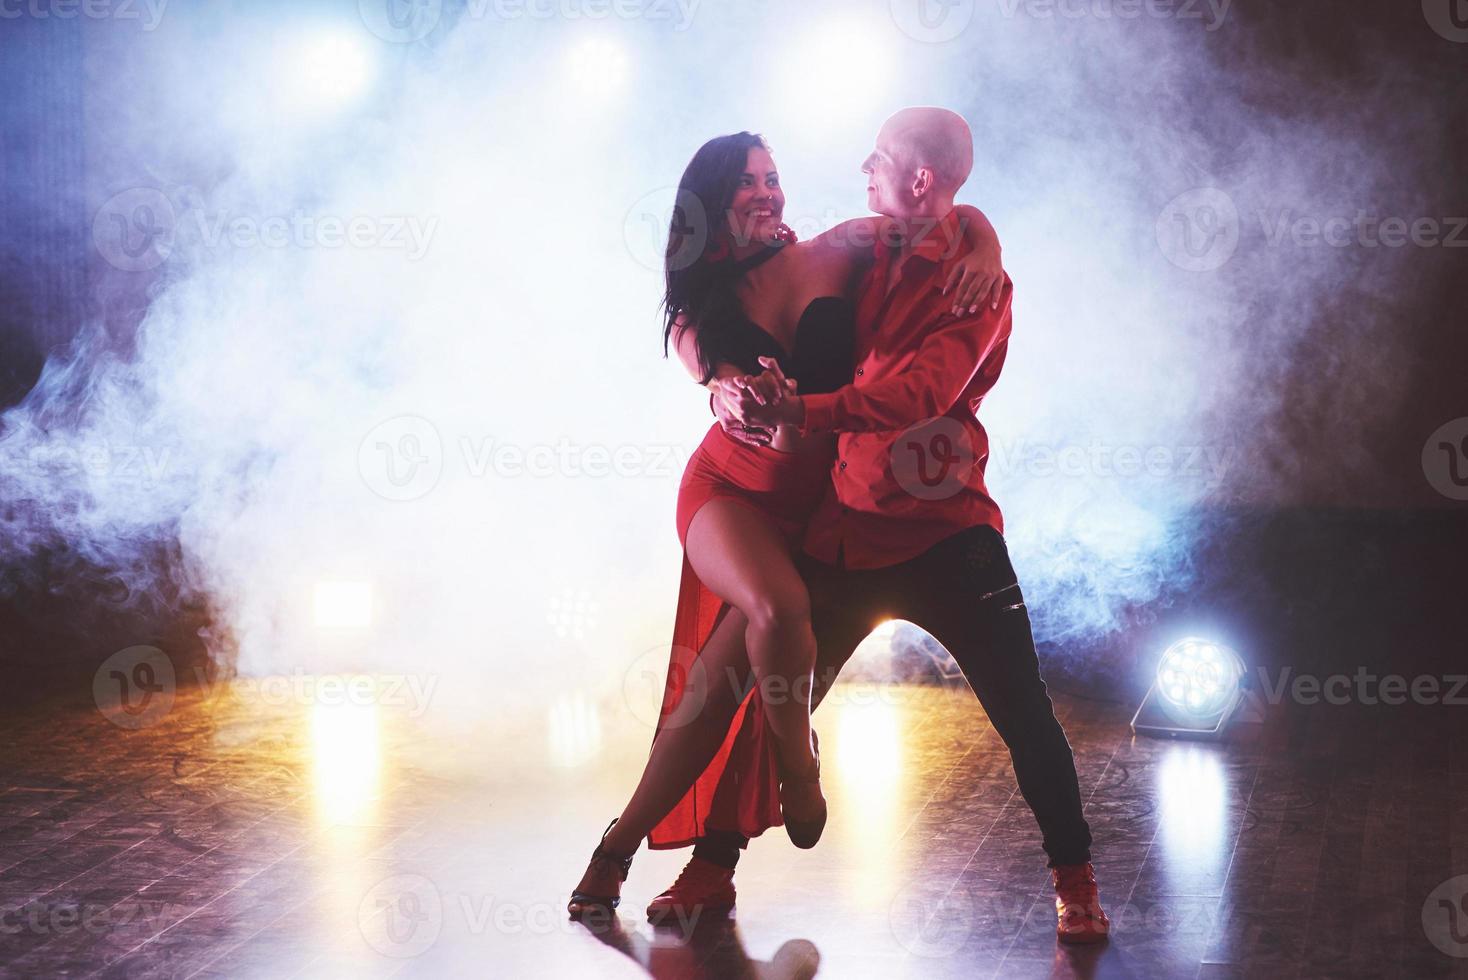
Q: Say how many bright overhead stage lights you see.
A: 3